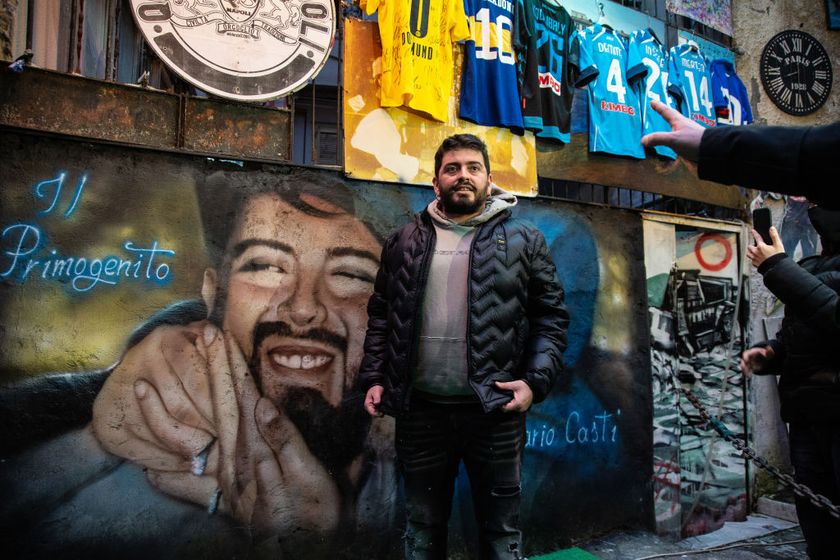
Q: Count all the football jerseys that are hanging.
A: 7